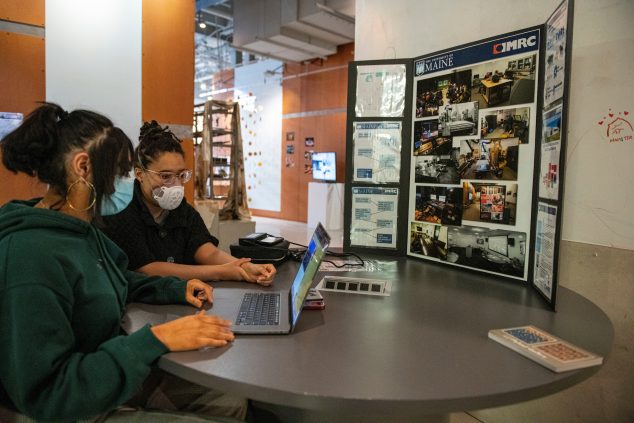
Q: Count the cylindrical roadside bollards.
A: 0